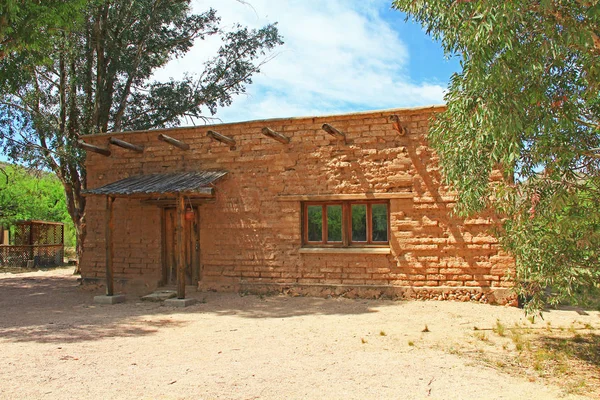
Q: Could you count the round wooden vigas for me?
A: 7